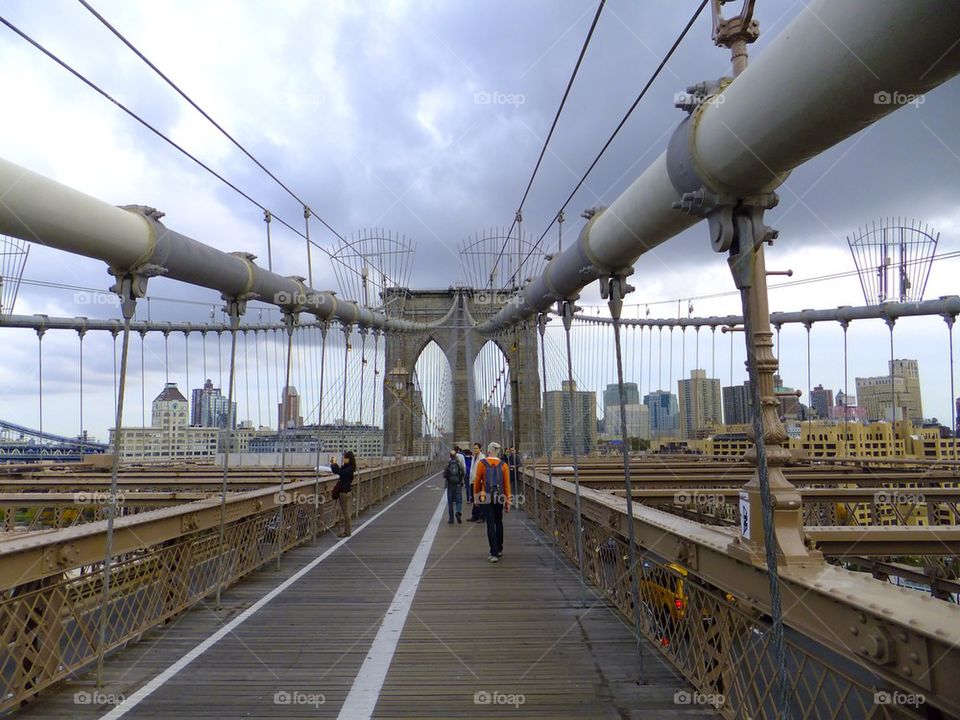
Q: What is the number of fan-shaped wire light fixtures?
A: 4